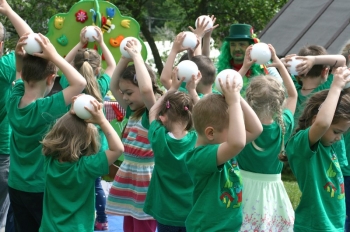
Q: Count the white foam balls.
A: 11